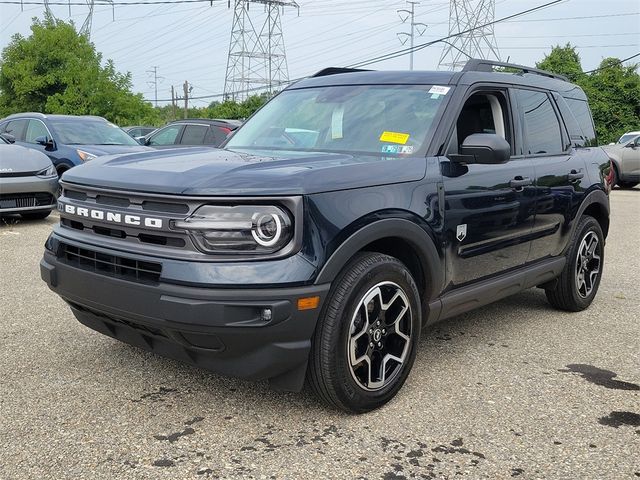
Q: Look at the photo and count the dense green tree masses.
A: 2